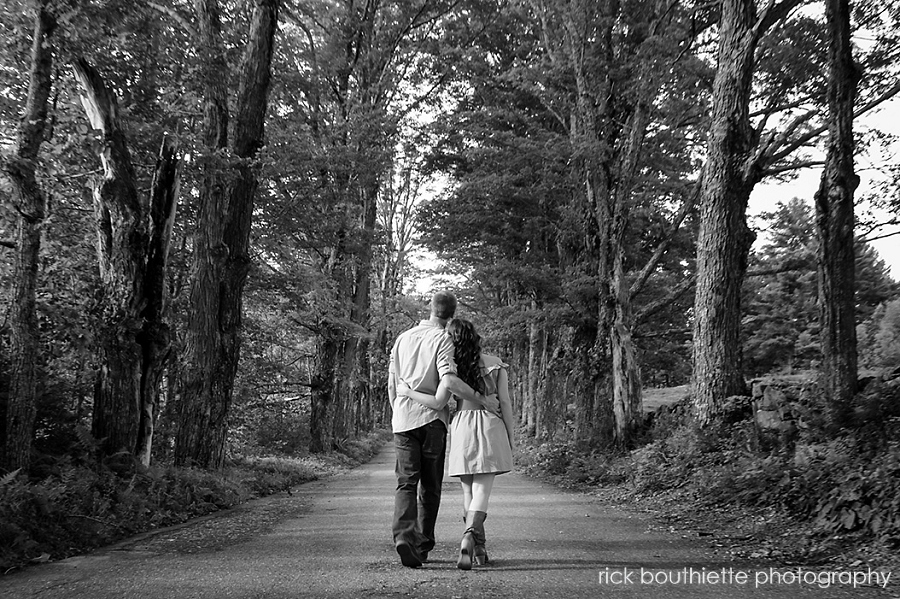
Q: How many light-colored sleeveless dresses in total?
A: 1